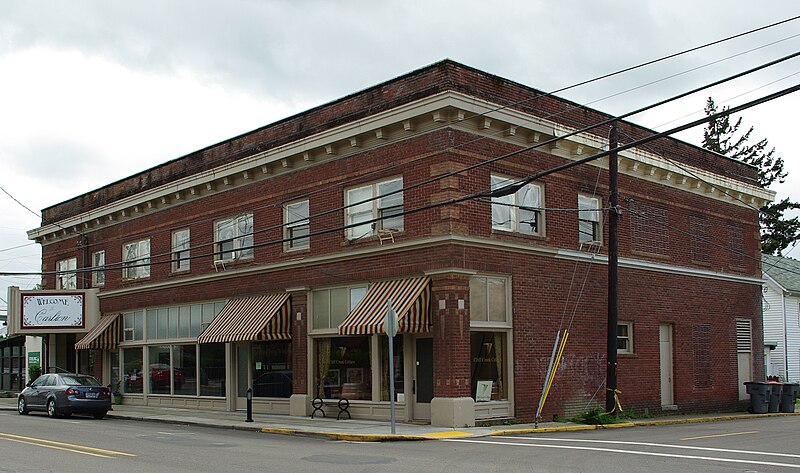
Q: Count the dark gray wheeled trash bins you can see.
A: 3